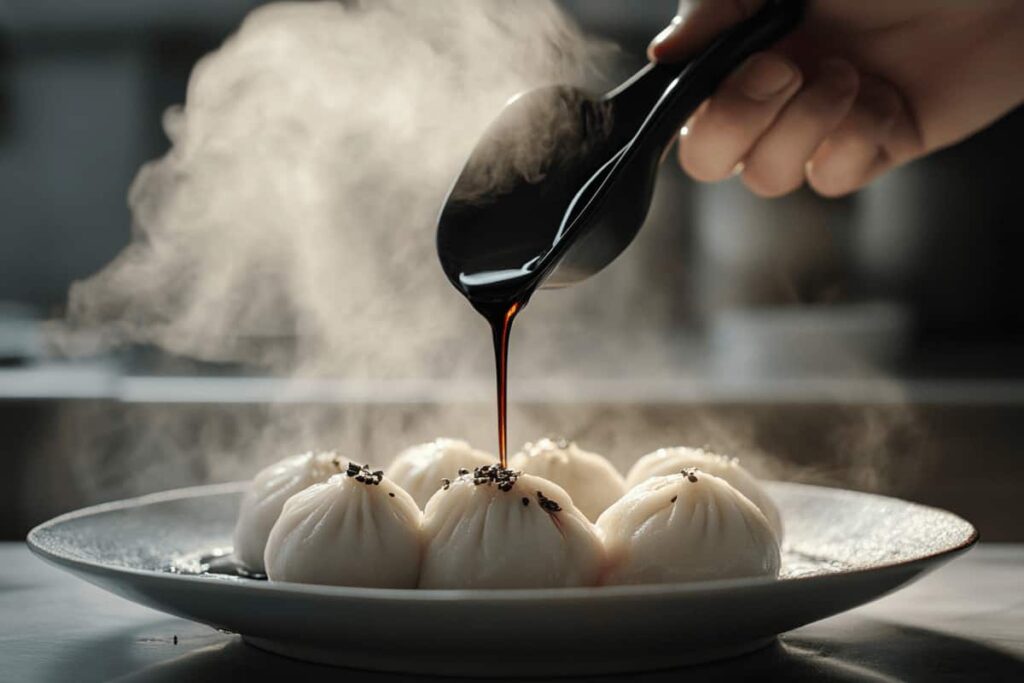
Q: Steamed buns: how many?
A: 7